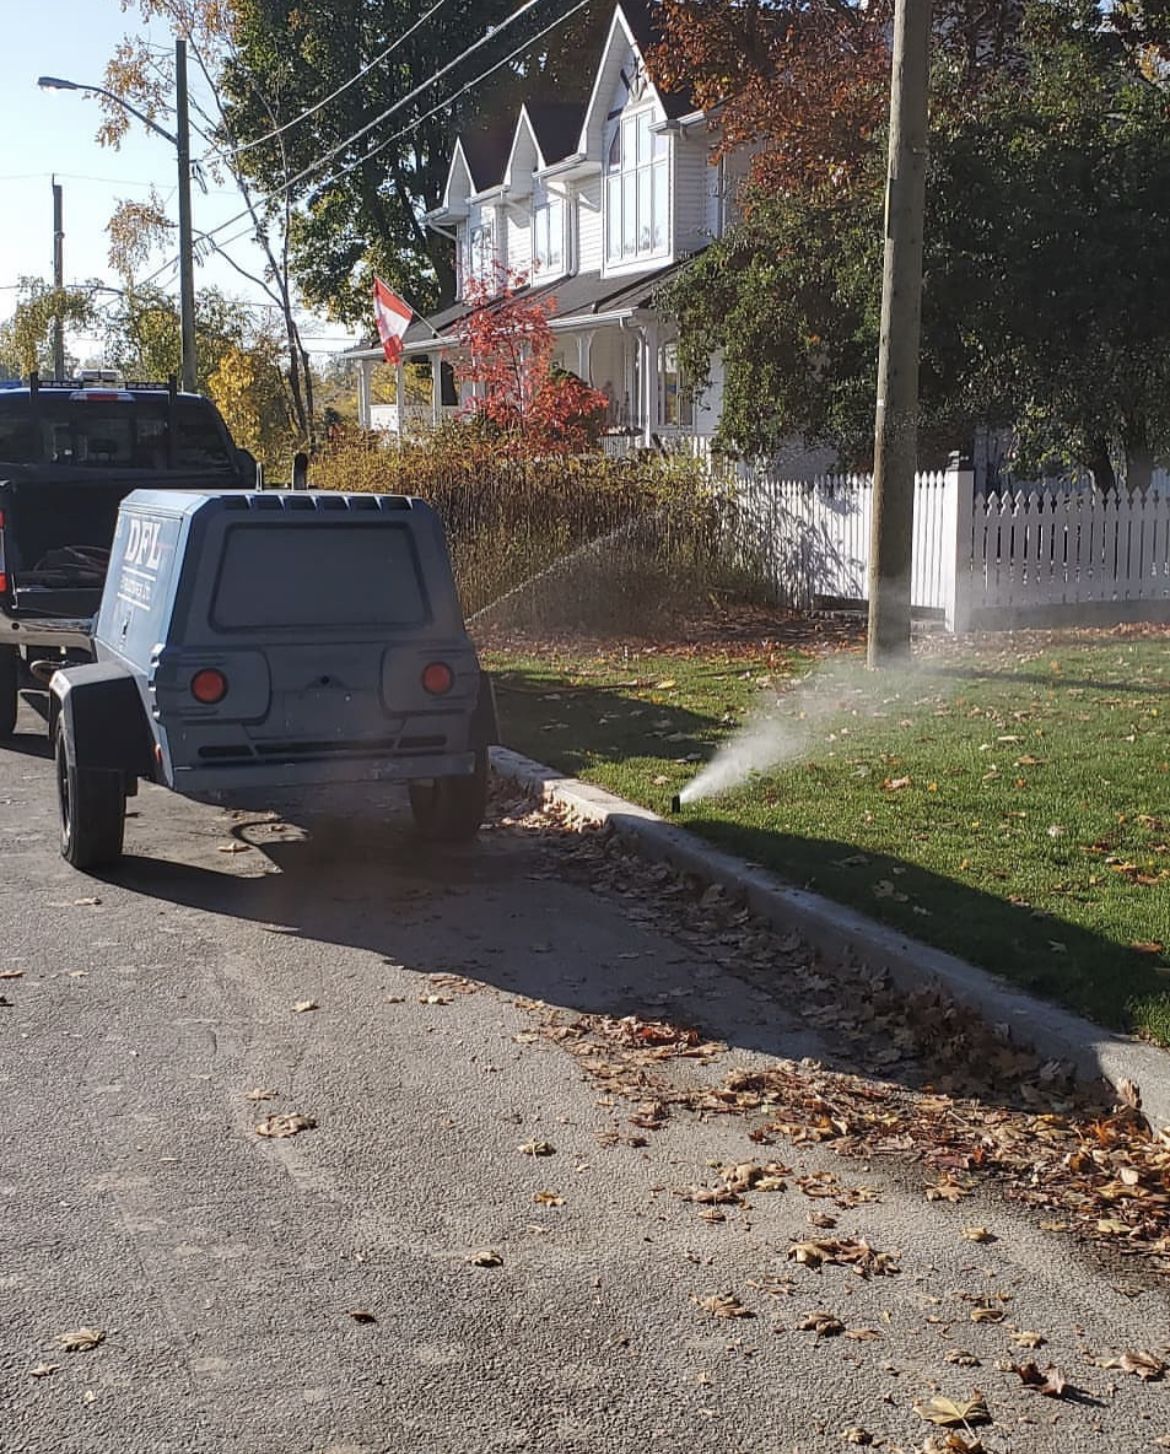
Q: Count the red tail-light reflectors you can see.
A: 2